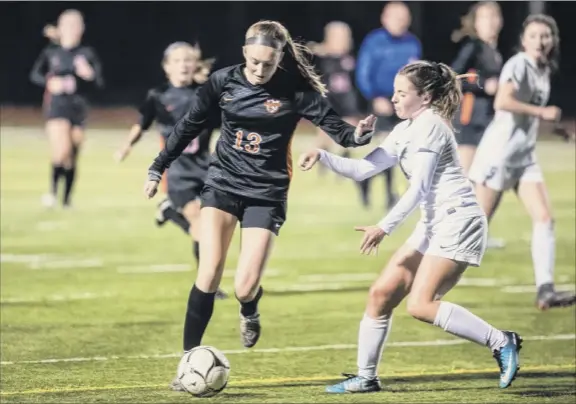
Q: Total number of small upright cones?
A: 0